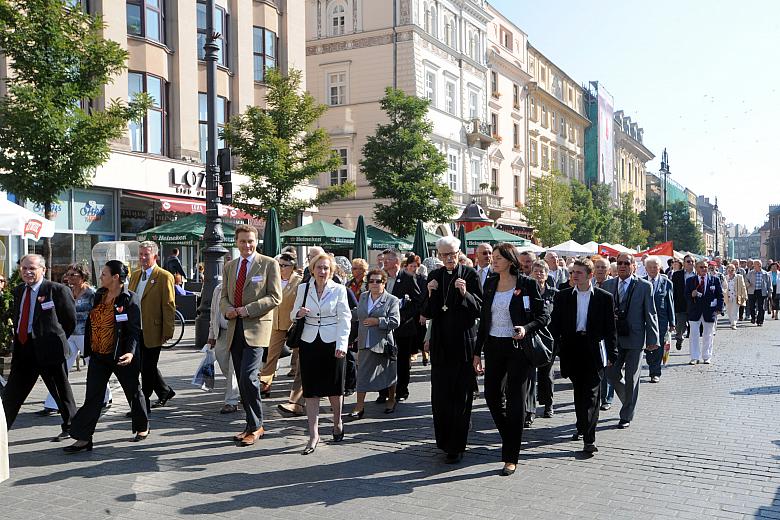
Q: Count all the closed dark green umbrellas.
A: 4